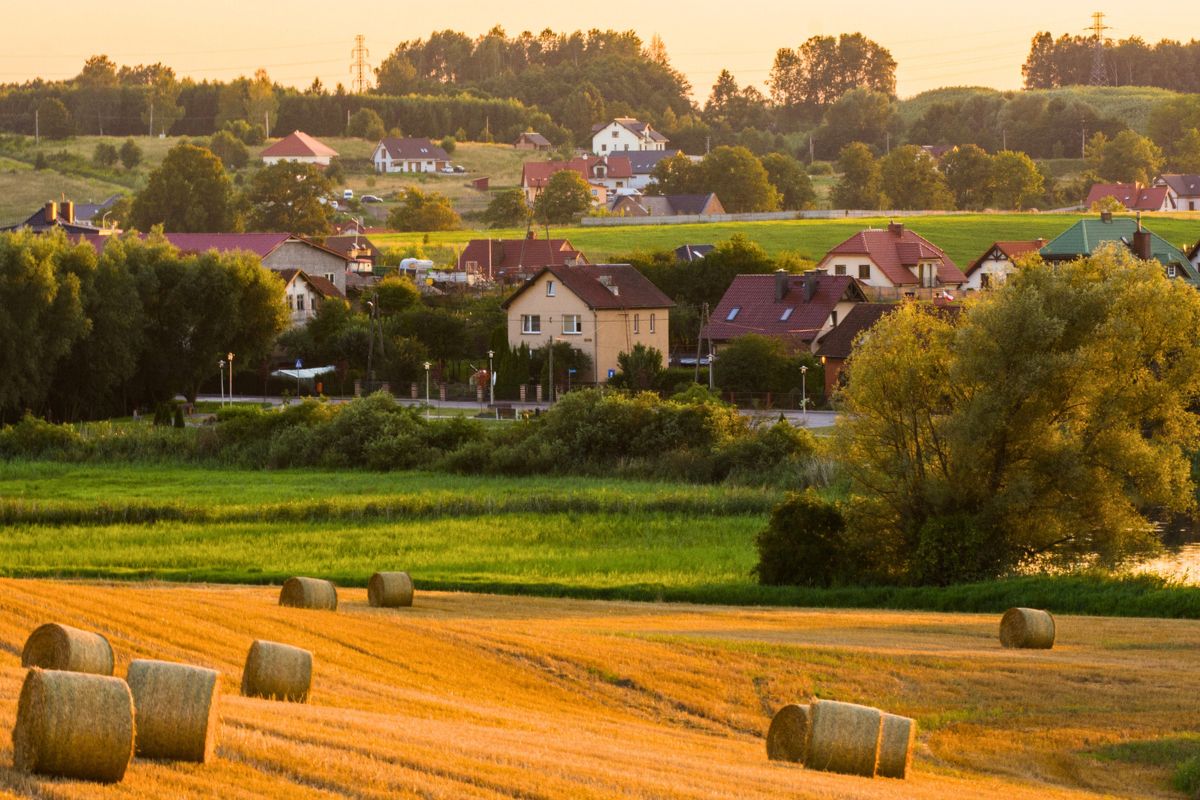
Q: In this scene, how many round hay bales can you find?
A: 10